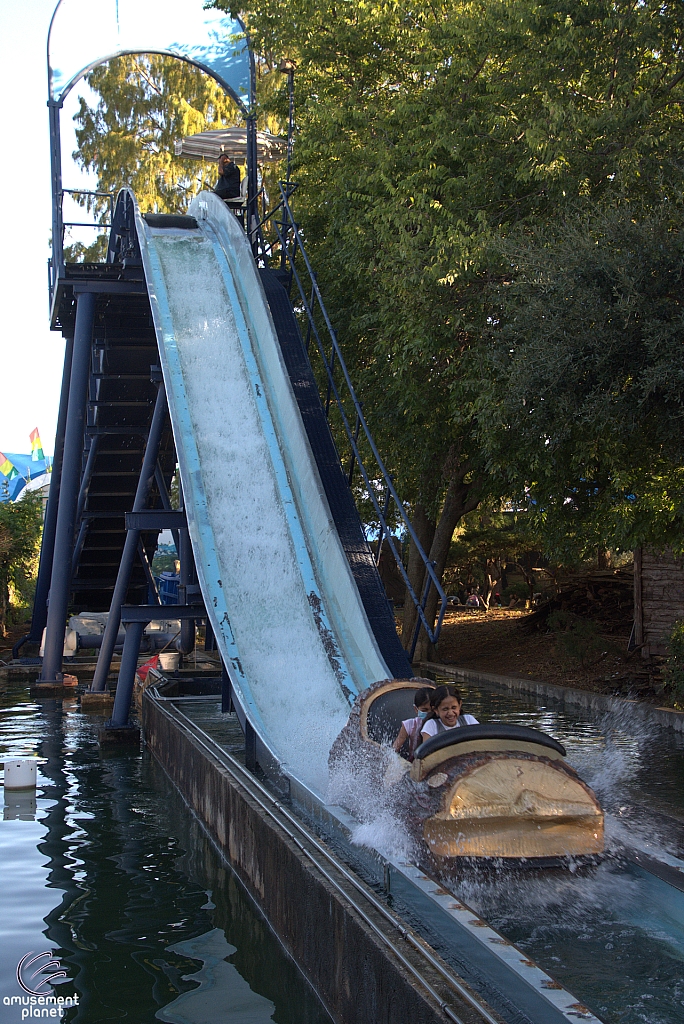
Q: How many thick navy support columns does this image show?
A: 4